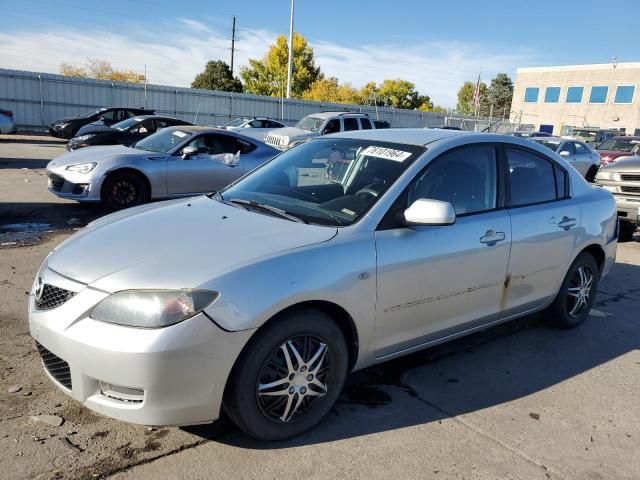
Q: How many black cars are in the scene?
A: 2